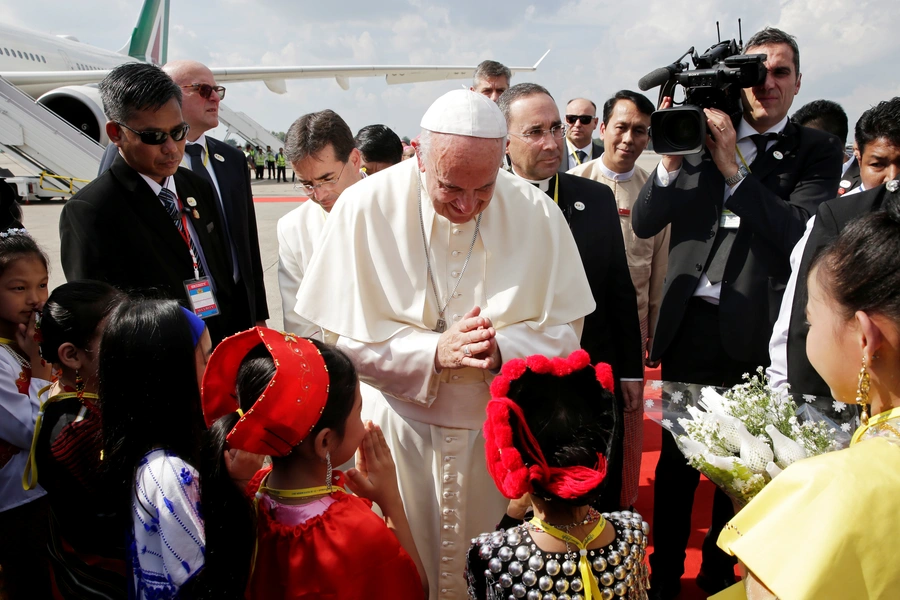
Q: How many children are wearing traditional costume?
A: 6